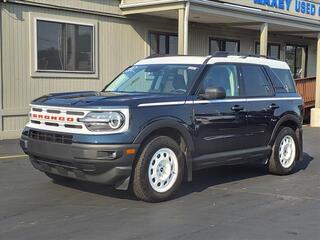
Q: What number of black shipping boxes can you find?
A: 0